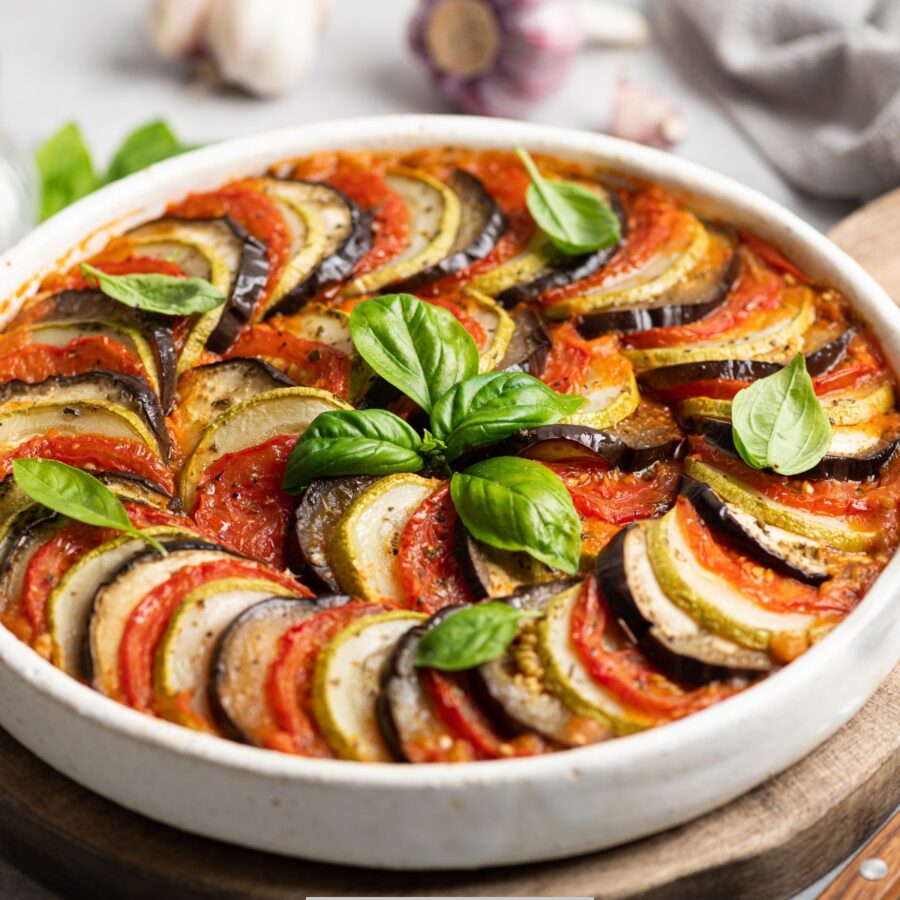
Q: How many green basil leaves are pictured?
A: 11